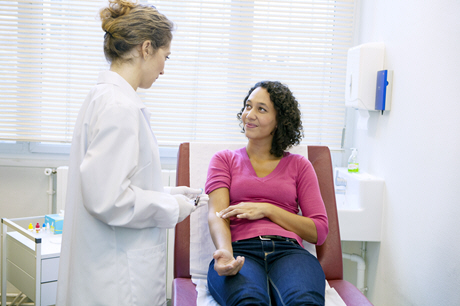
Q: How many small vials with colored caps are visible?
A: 3